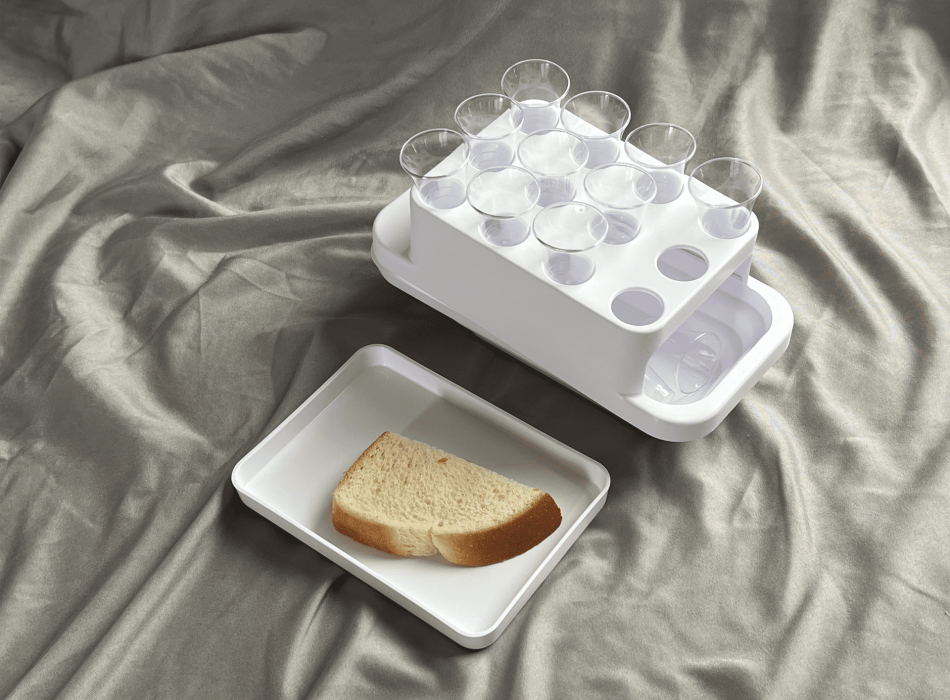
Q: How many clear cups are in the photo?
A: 12